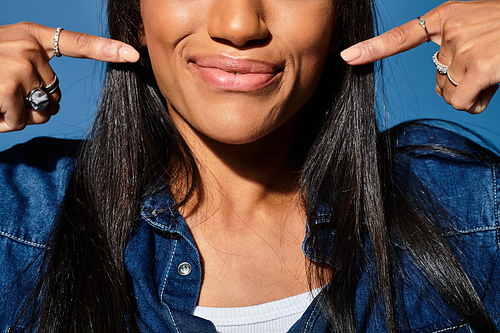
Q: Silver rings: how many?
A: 6